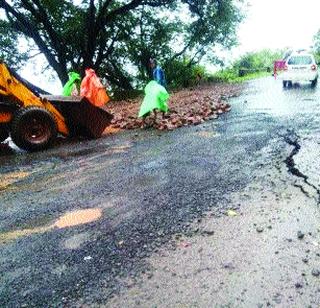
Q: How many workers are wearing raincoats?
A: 3